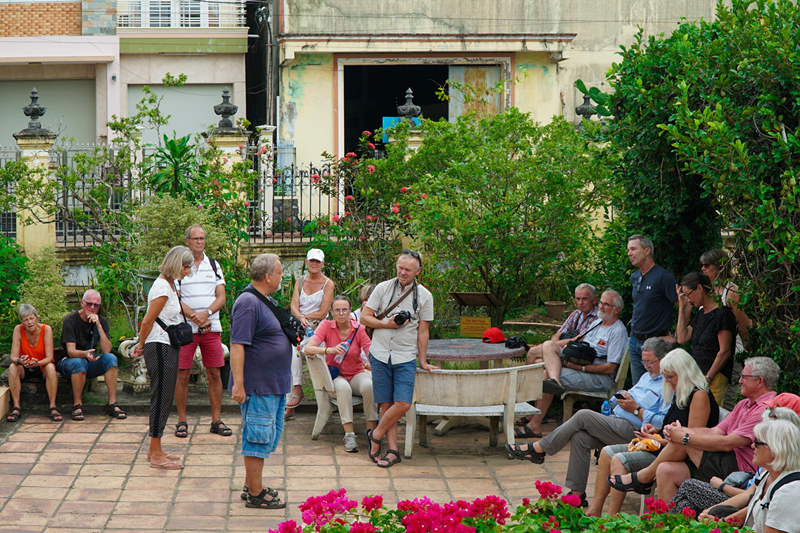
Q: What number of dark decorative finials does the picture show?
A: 4